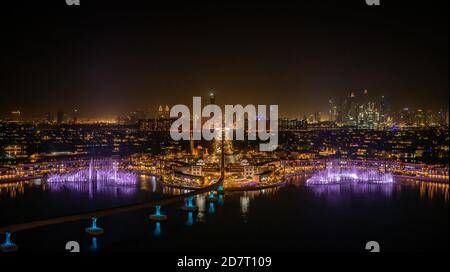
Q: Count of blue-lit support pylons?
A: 6